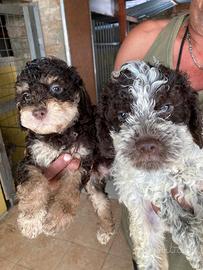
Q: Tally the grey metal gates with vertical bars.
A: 1